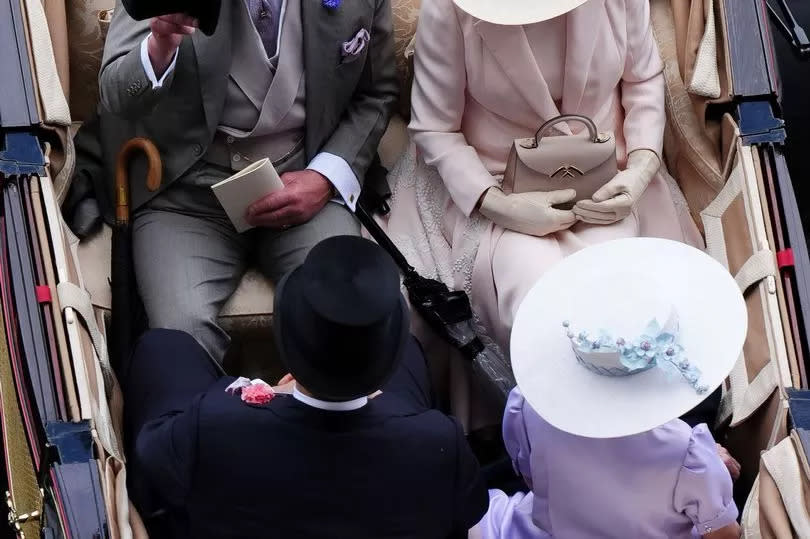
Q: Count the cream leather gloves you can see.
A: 2